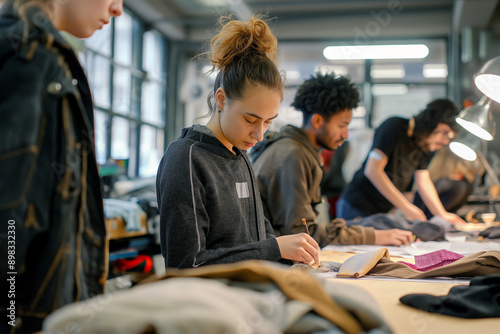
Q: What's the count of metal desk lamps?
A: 3